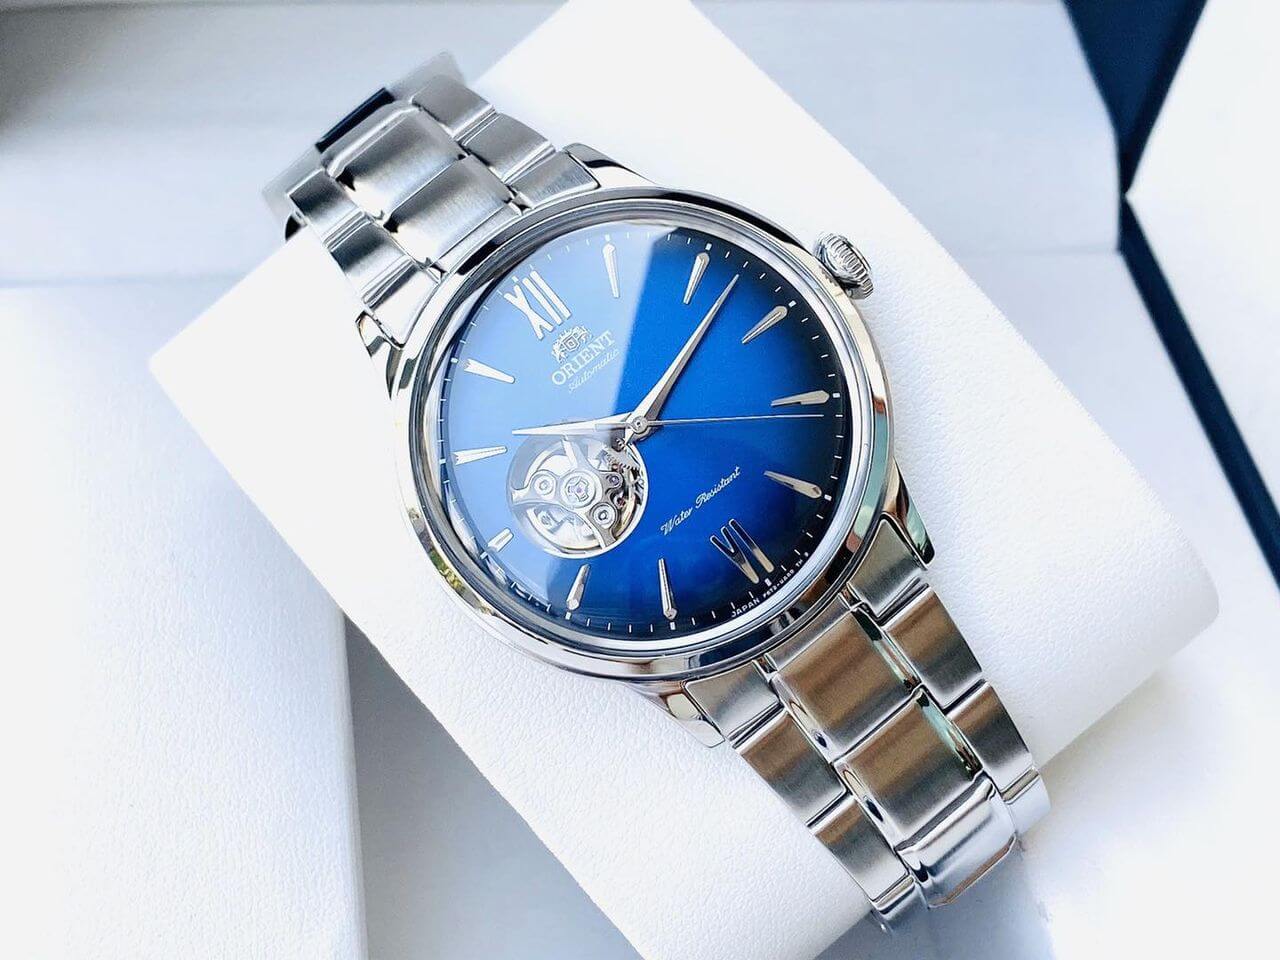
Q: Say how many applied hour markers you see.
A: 12